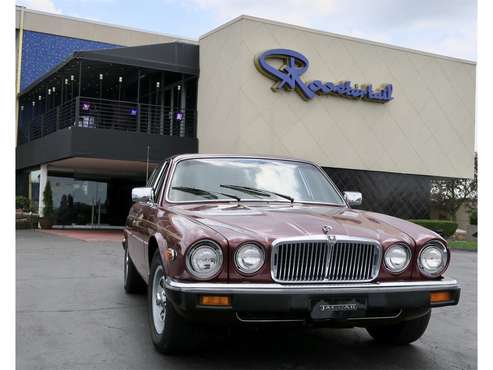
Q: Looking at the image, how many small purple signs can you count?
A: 3